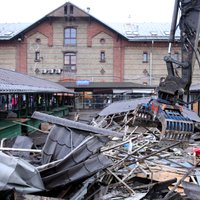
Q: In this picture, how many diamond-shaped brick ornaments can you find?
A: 3